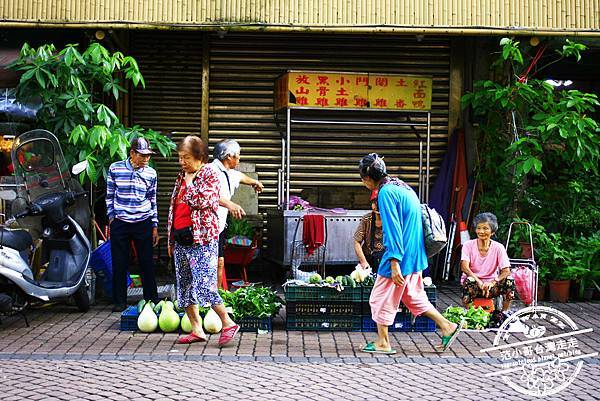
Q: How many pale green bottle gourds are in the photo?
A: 4